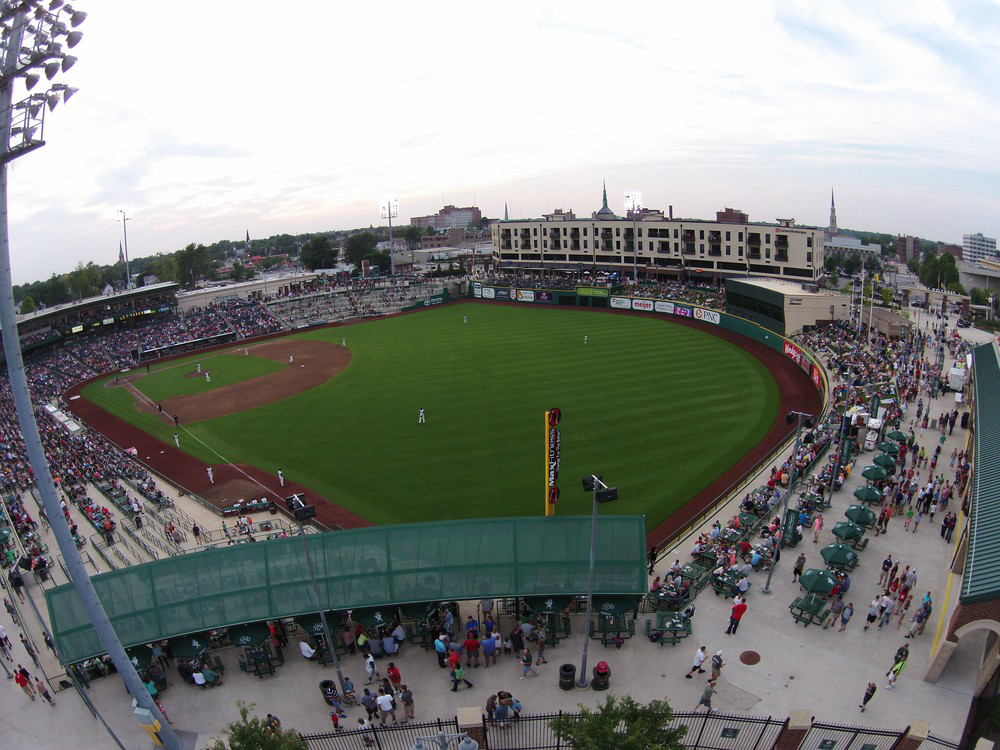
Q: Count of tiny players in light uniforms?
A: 11